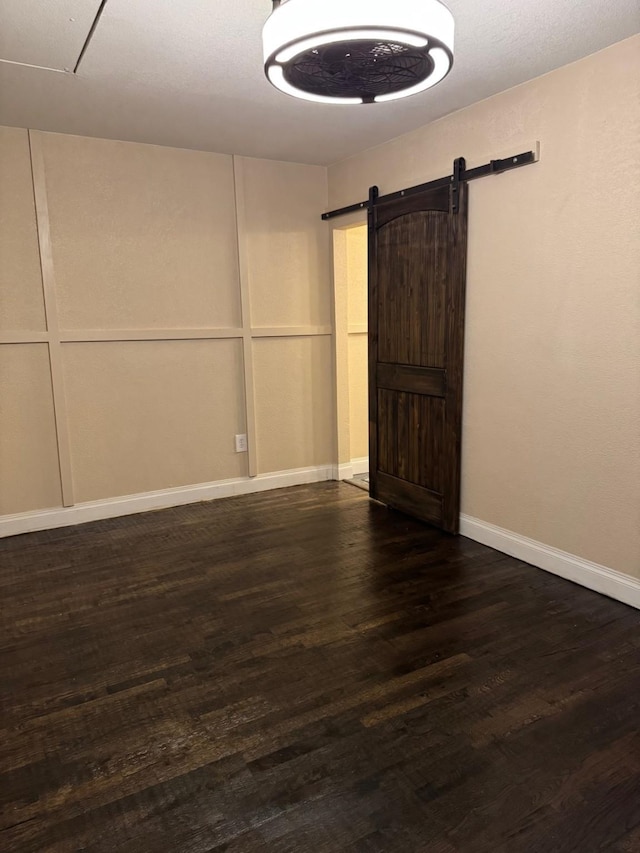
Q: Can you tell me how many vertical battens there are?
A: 2